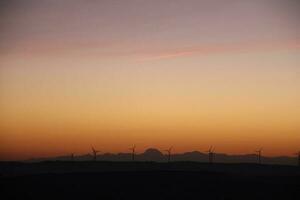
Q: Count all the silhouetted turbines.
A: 7